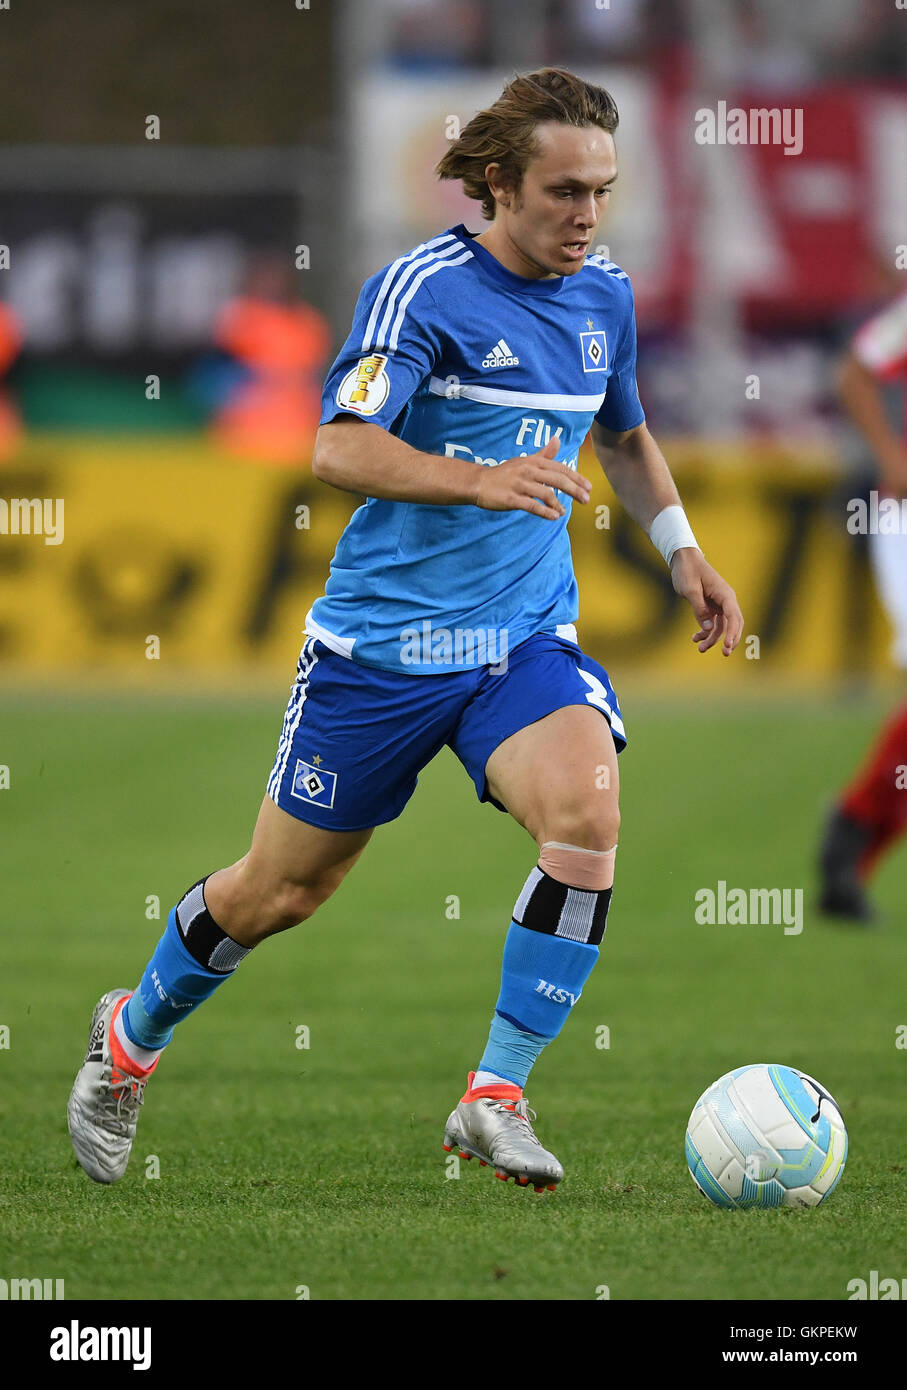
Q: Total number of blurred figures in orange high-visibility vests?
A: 2